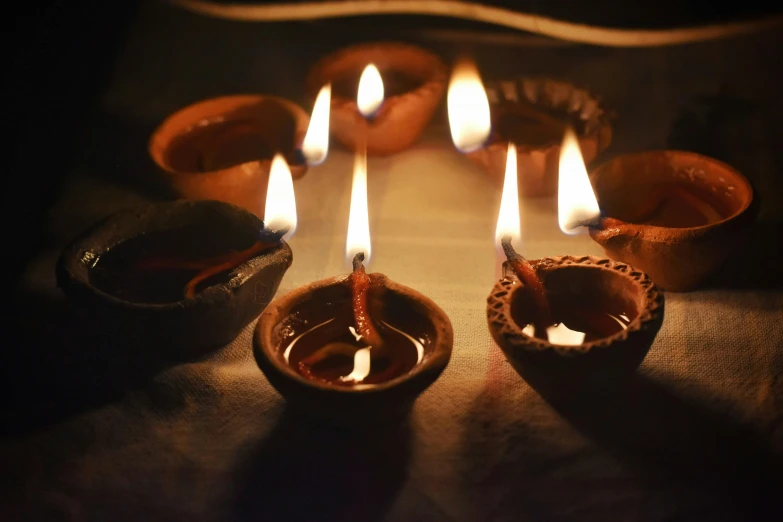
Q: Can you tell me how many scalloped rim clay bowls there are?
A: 2